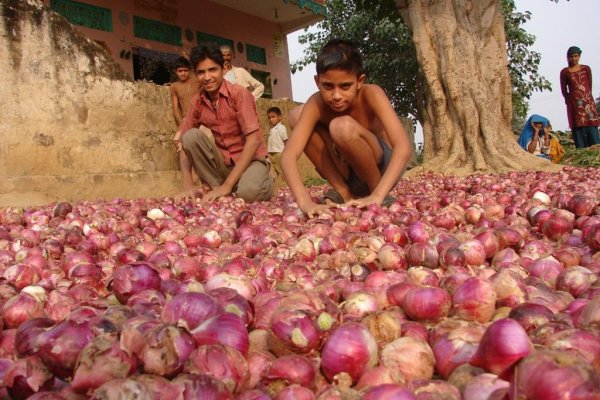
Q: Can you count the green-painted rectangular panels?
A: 4